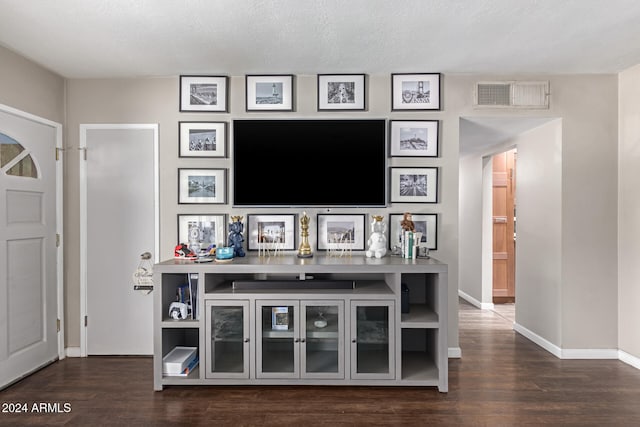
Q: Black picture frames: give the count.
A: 12